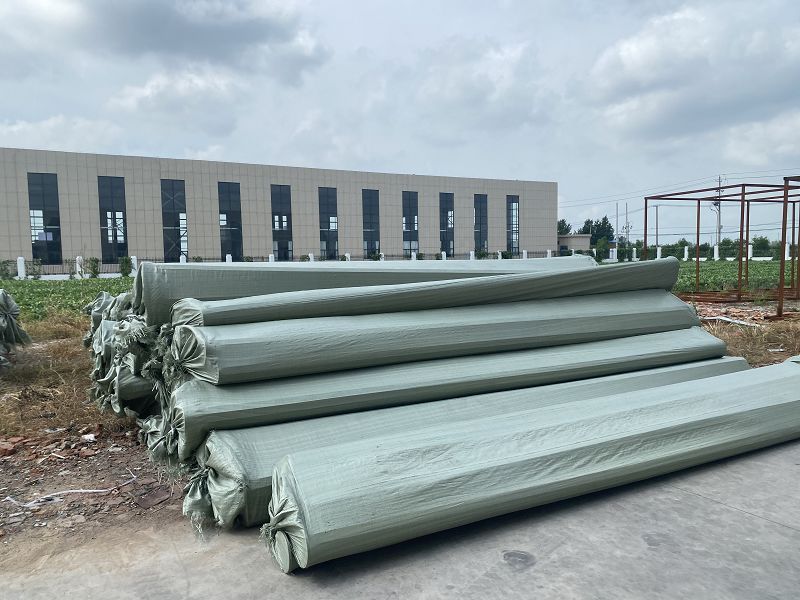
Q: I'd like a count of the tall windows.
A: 11